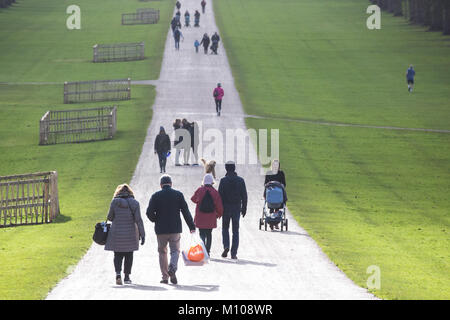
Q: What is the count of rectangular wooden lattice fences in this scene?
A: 5